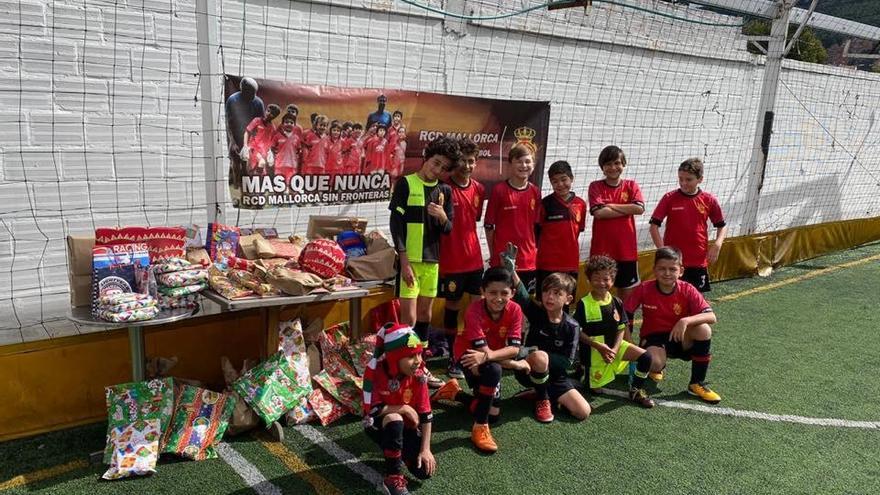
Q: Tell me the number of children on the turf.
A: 11